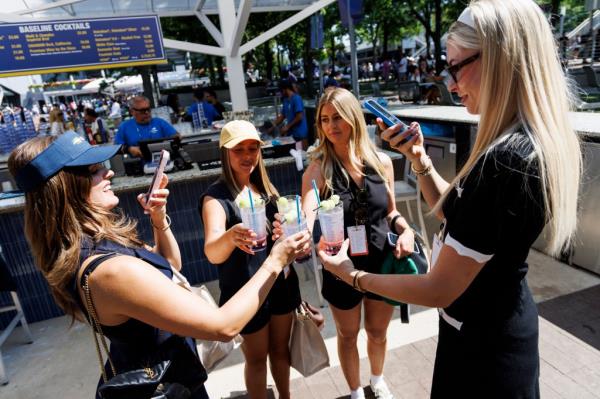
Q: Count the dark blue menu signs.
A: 1